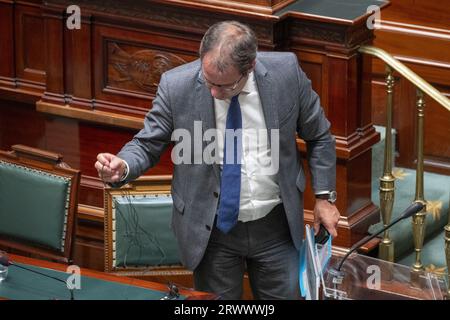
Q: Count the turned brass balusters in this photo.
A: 3